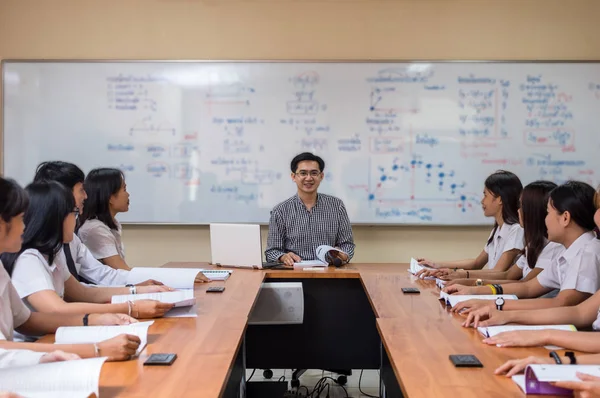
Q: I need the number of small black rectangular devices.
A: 4